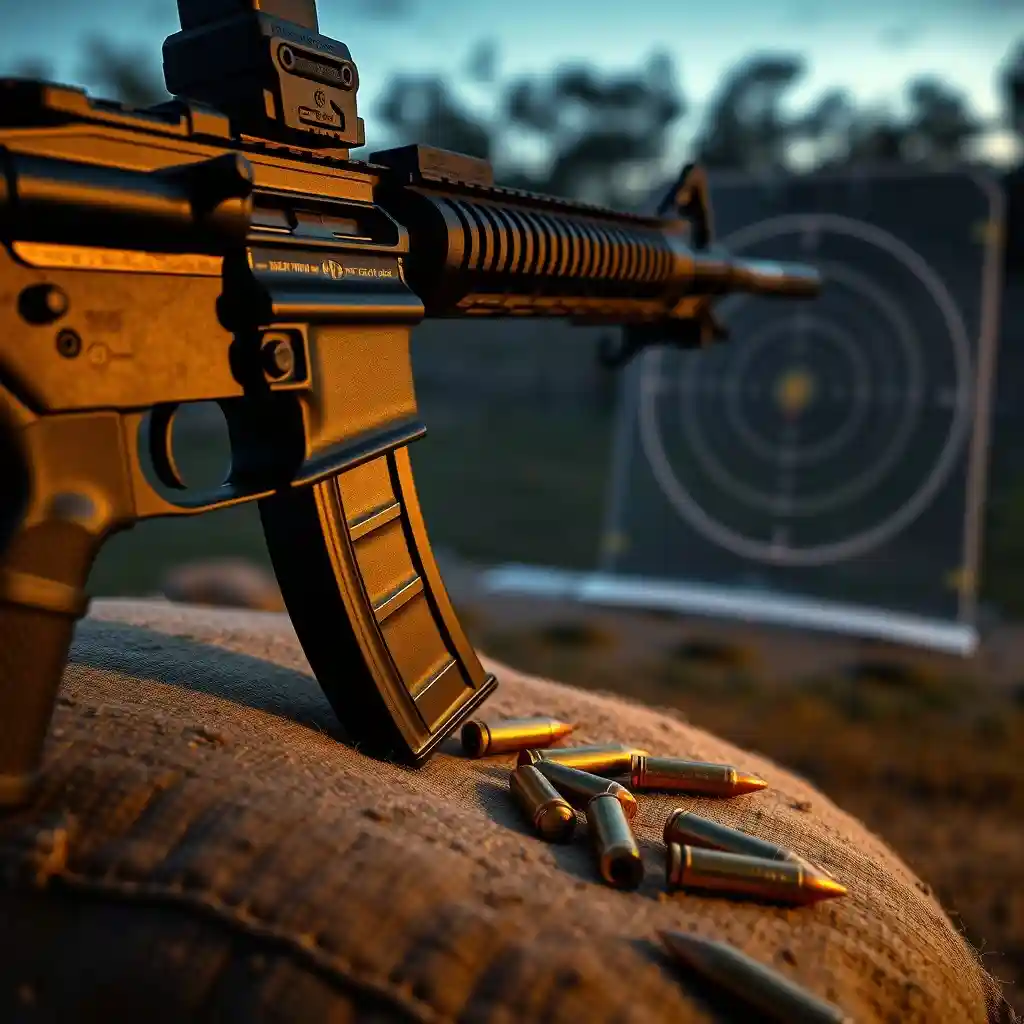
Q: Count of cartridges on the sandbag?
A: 9